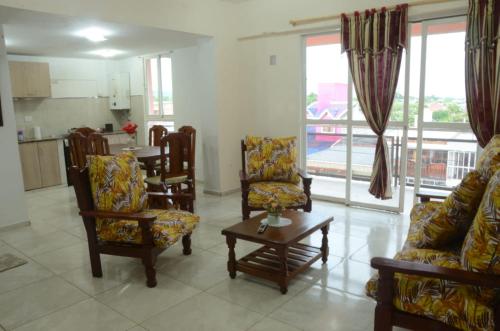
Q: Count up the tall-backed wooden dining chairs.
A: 6